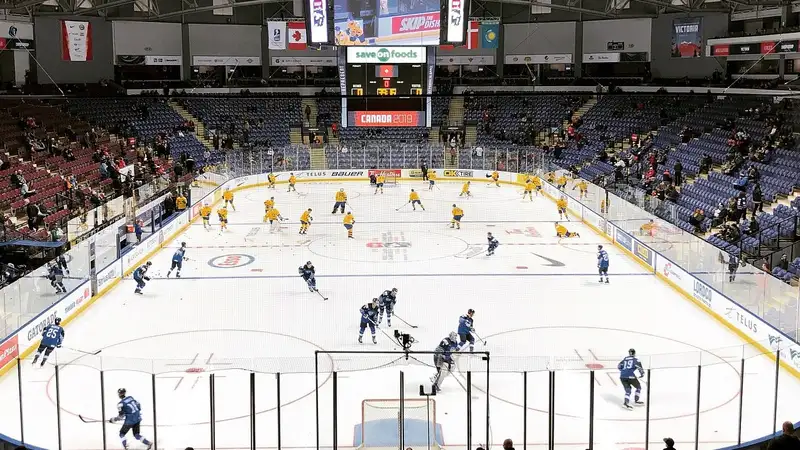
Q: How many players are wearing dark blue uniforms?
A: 12